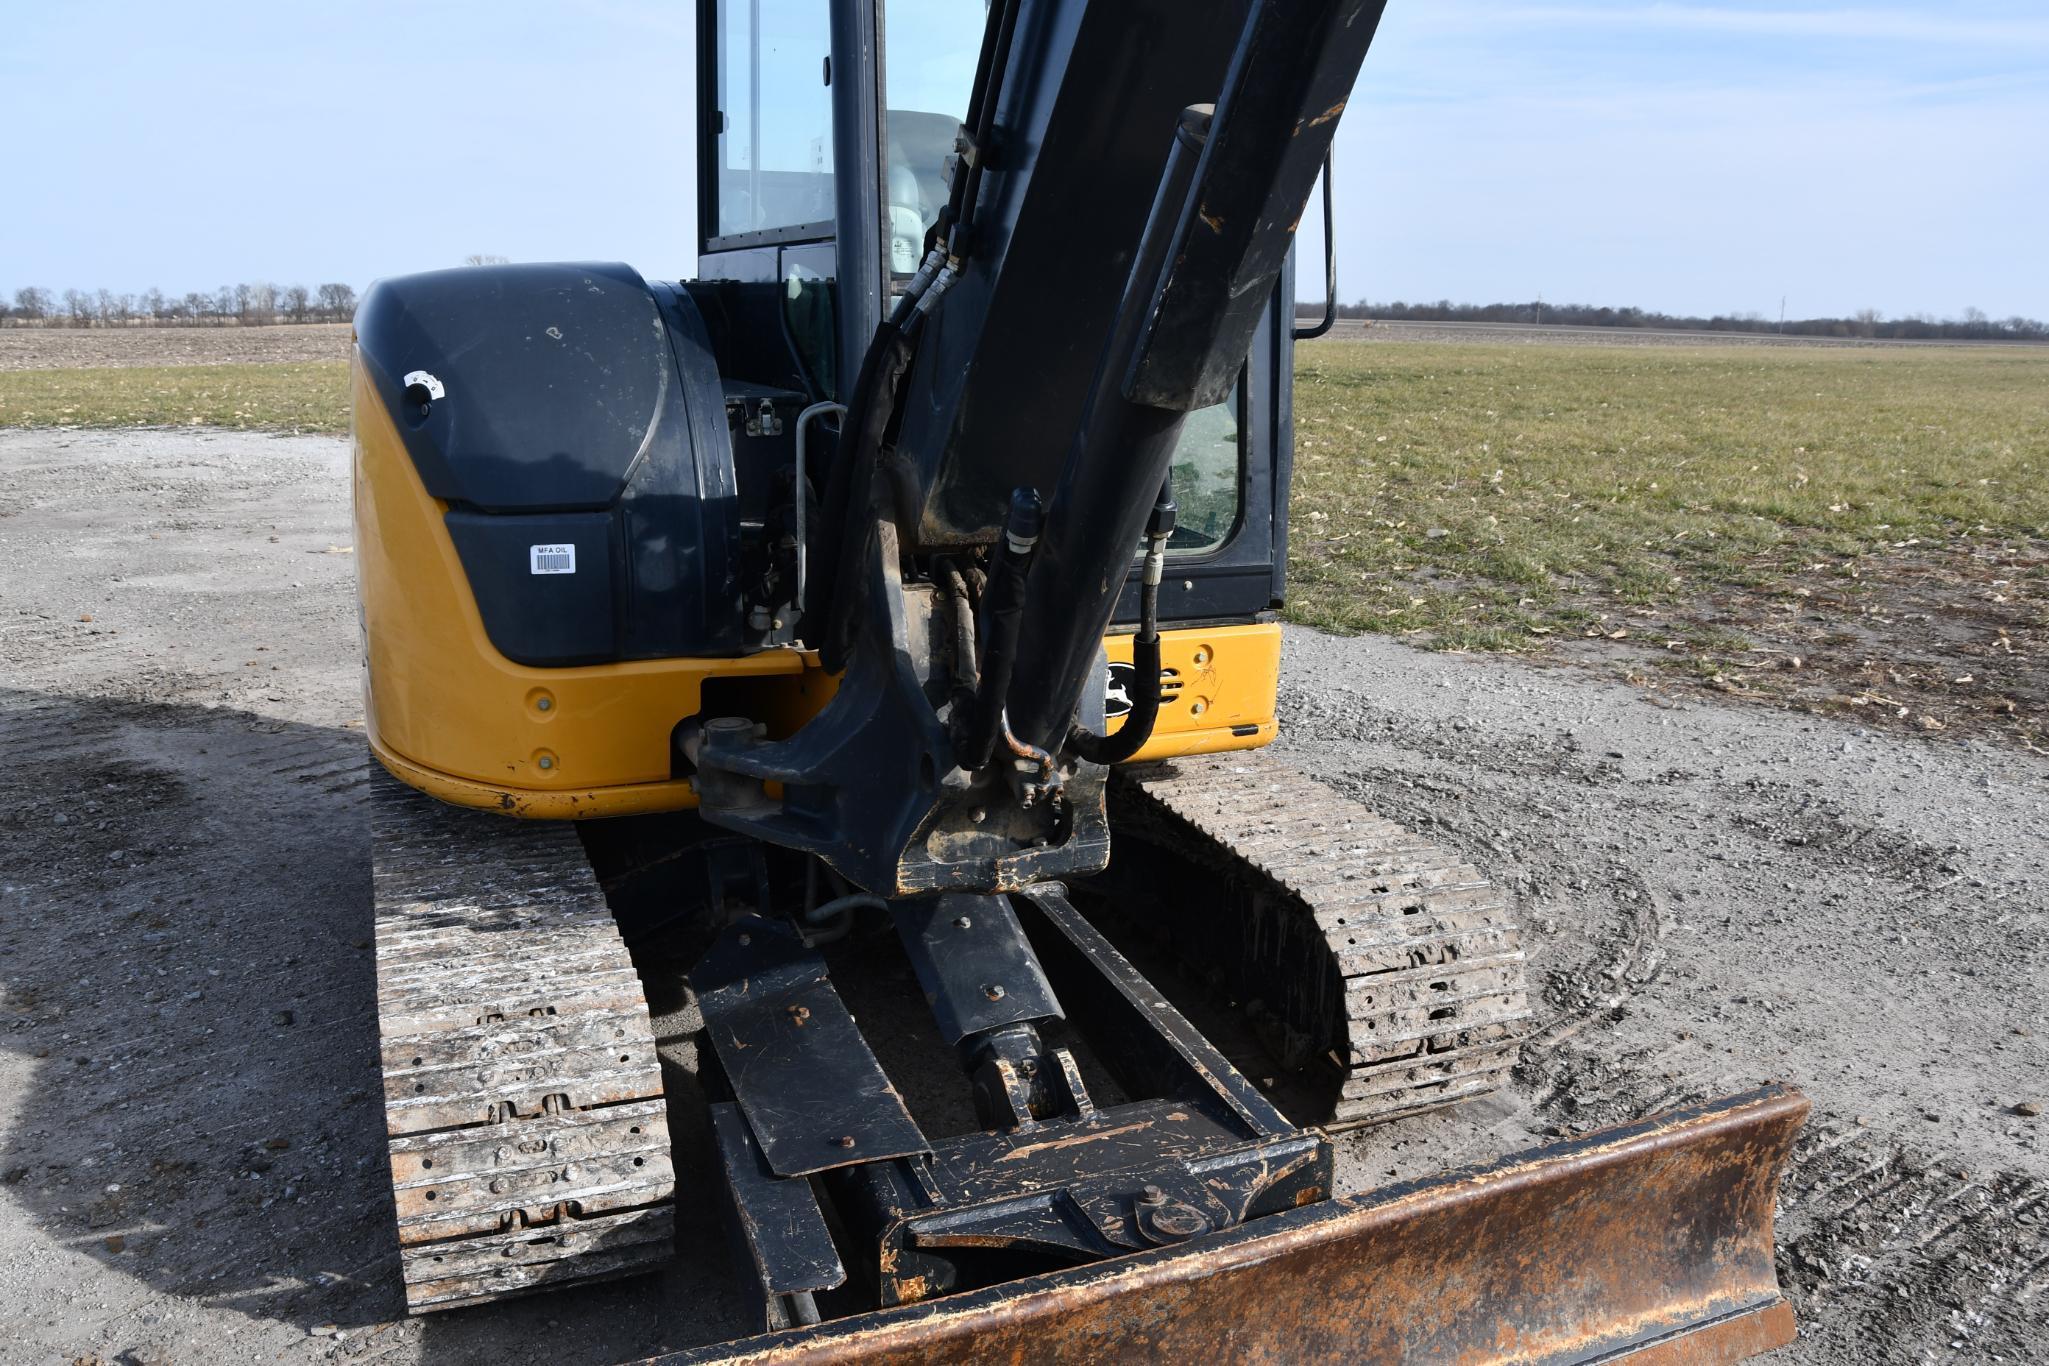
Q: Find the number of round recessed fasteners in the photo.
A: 4